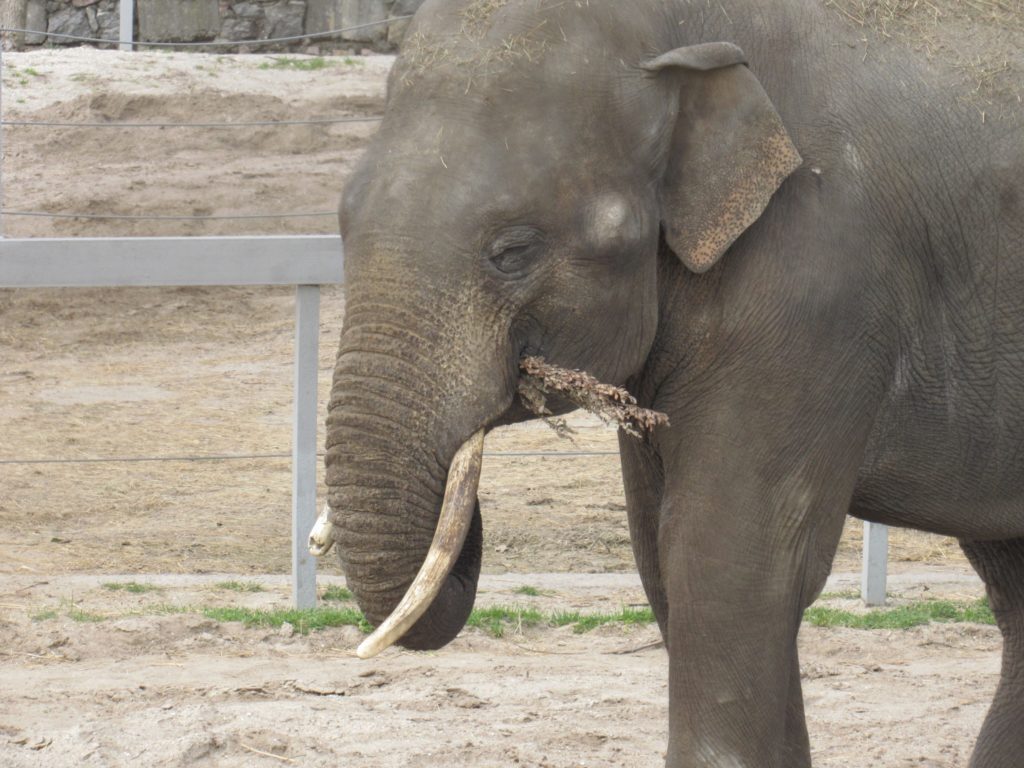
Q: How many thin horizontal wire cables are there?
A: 4